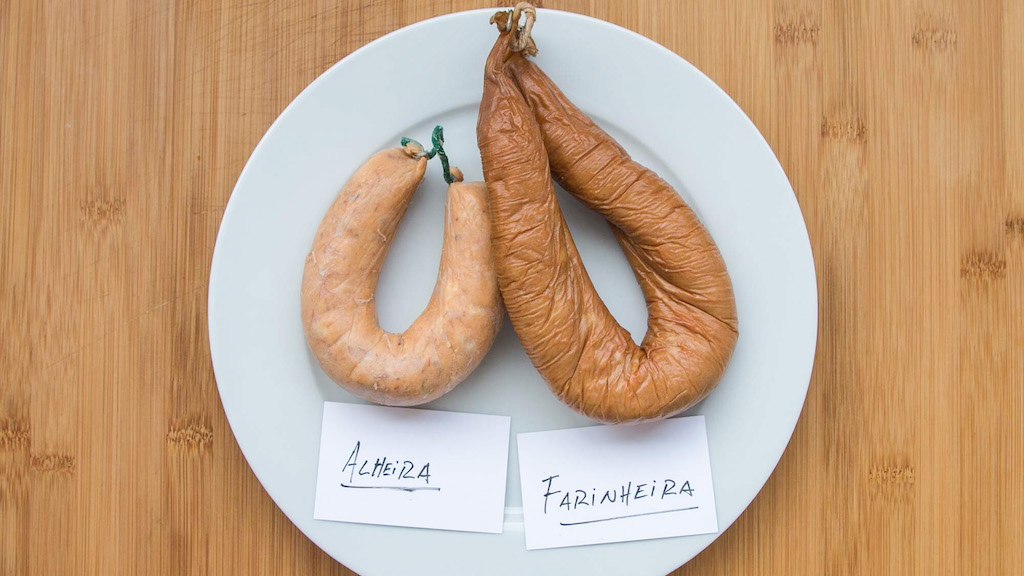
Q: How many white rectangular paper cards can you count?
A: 2